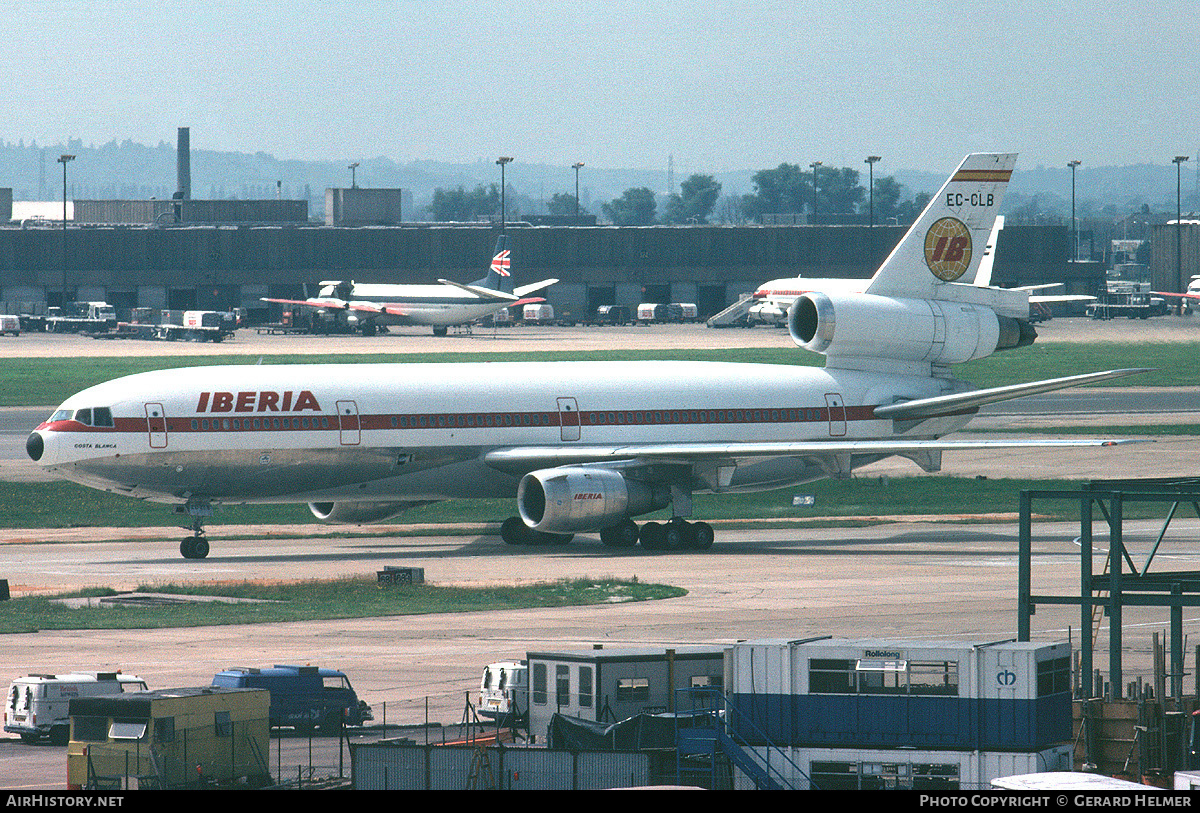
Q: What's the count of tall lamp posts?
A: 8